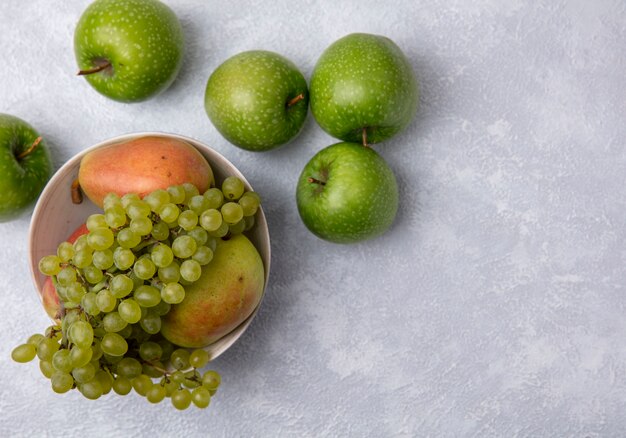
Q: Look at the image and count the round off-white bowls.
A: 1